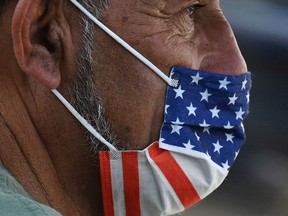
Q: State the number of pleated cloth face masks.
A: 1